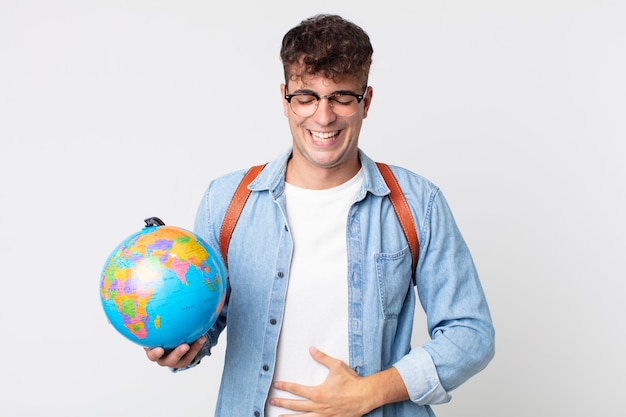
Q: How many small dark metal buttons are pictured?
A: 5